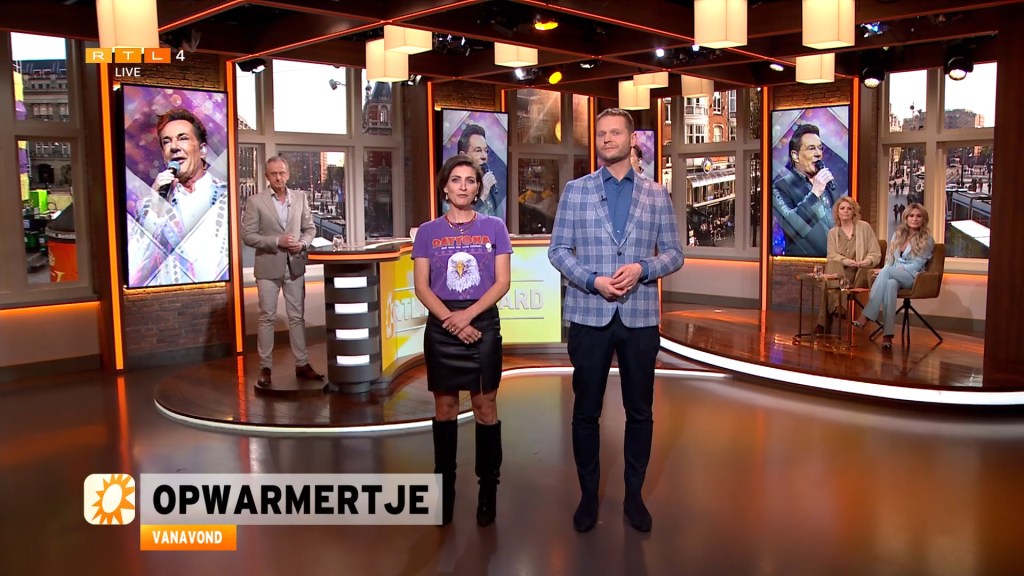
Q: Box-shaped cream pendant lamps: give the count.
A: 10